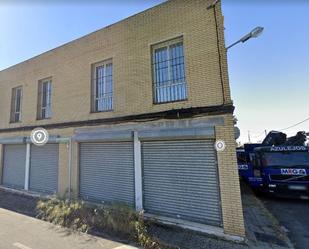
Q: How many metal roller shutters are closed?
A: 4